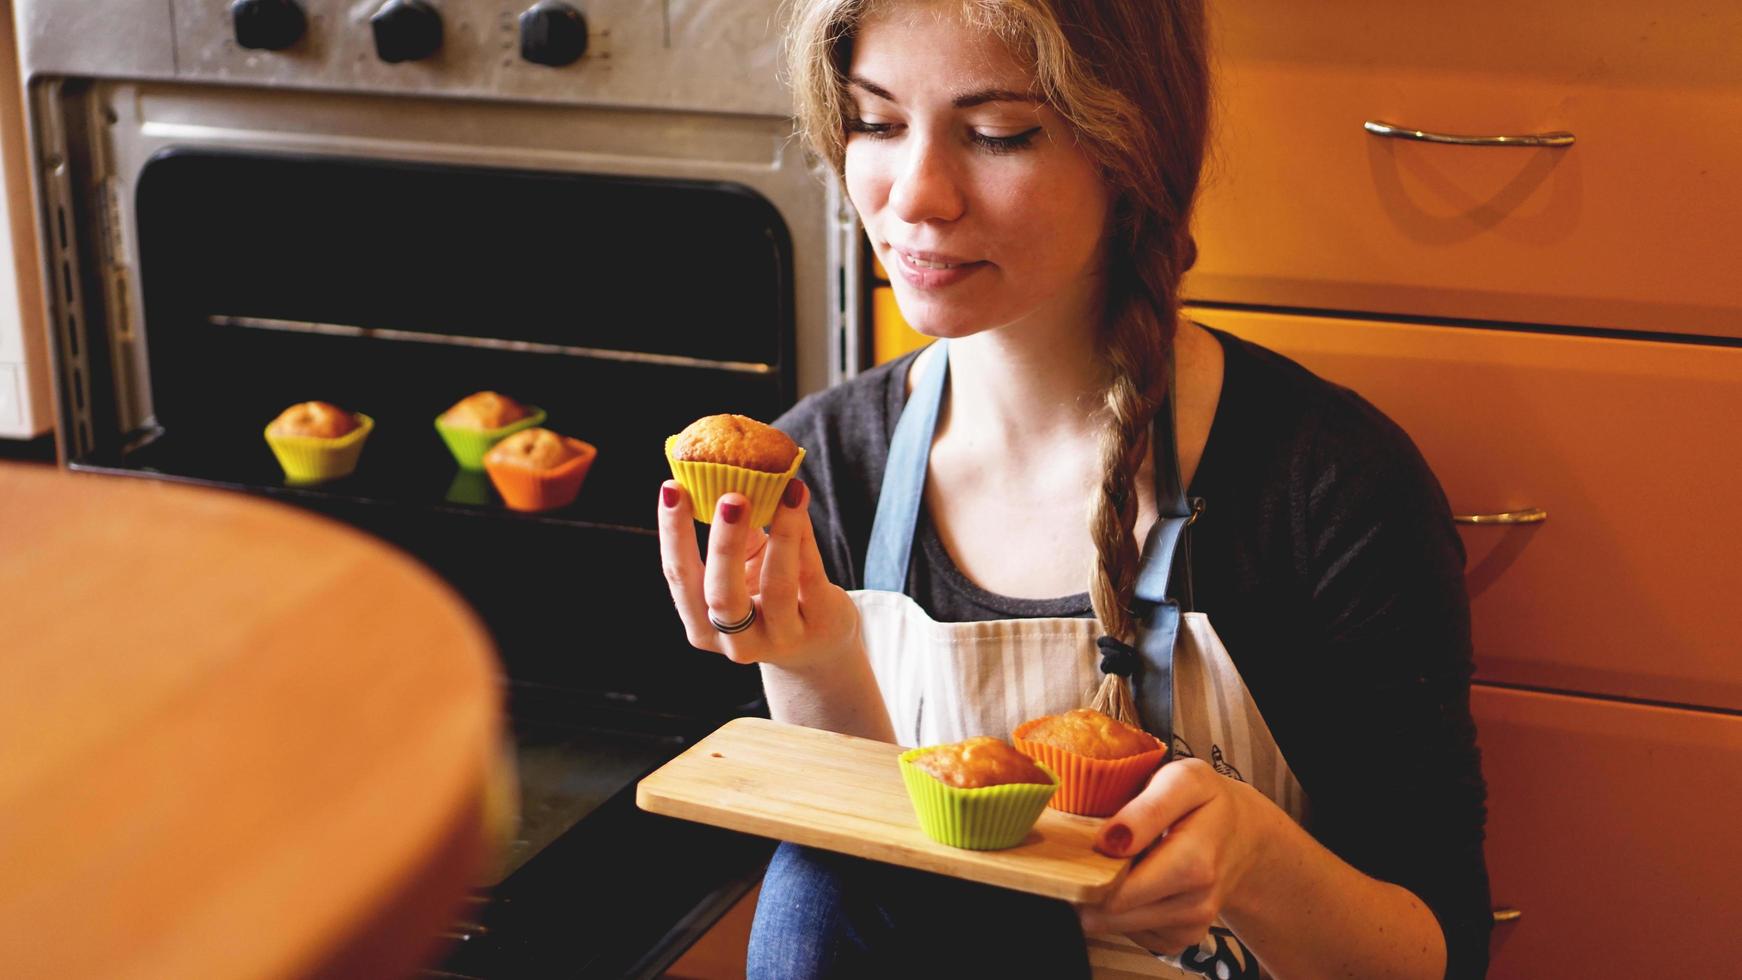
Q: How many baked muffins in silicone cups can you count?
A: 6